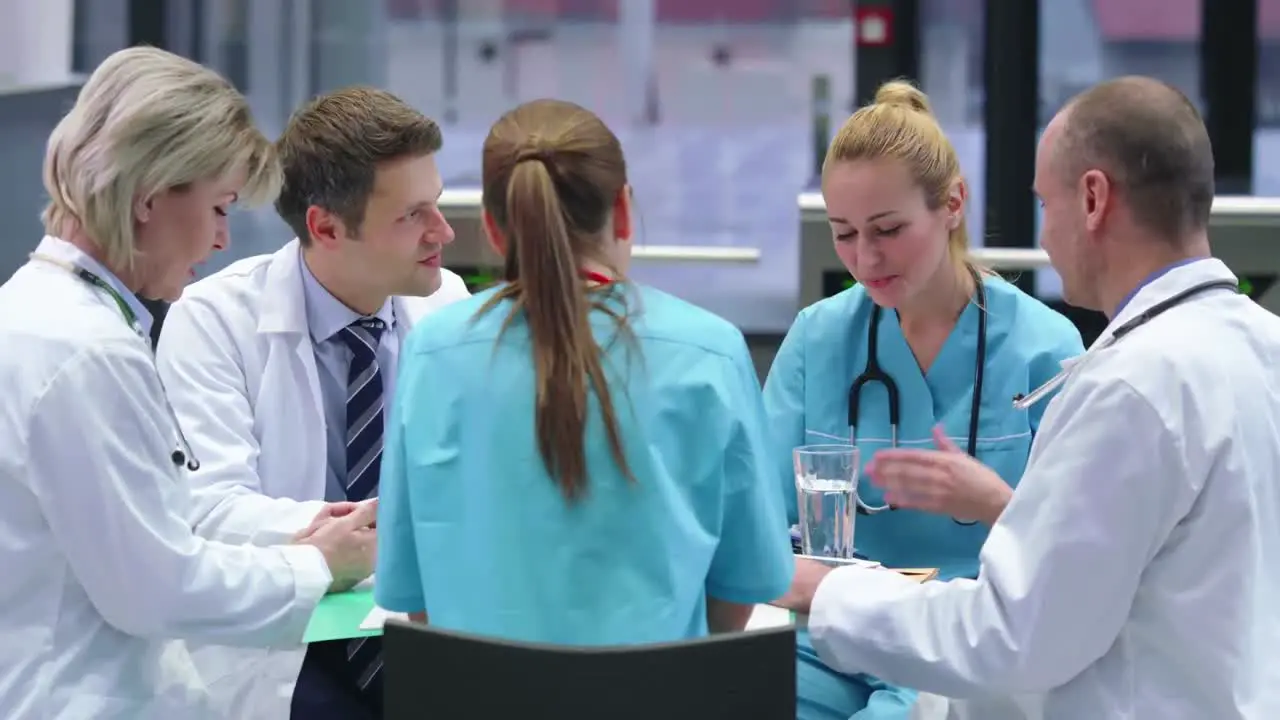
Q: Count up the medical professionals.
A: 5